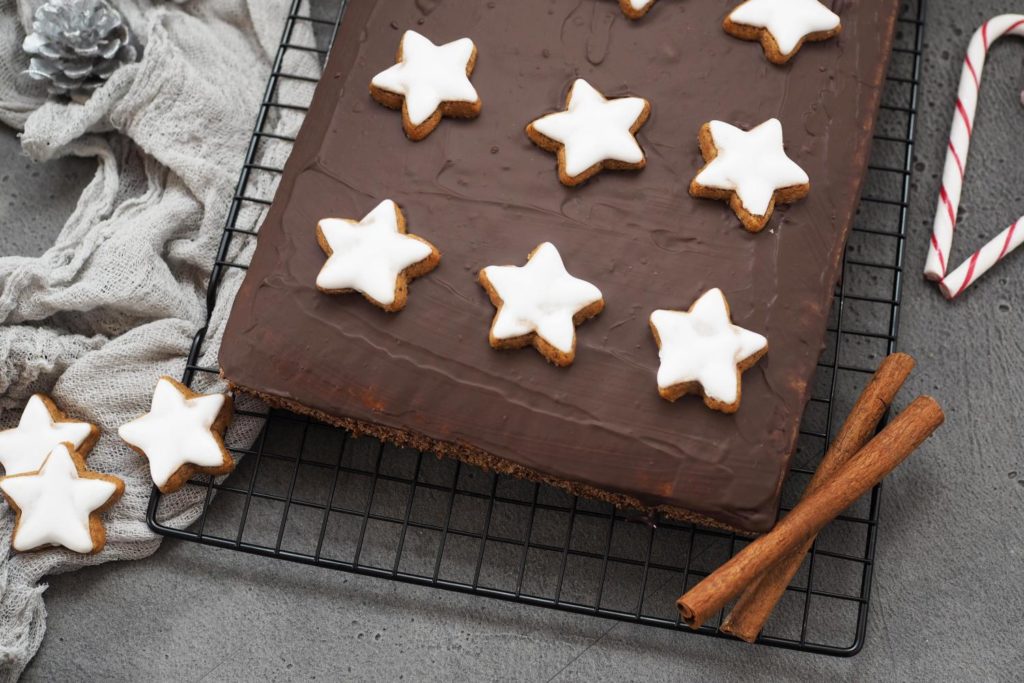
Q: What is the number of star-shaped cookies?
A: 11